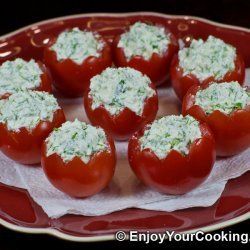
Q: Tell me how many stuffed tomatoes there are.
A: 9